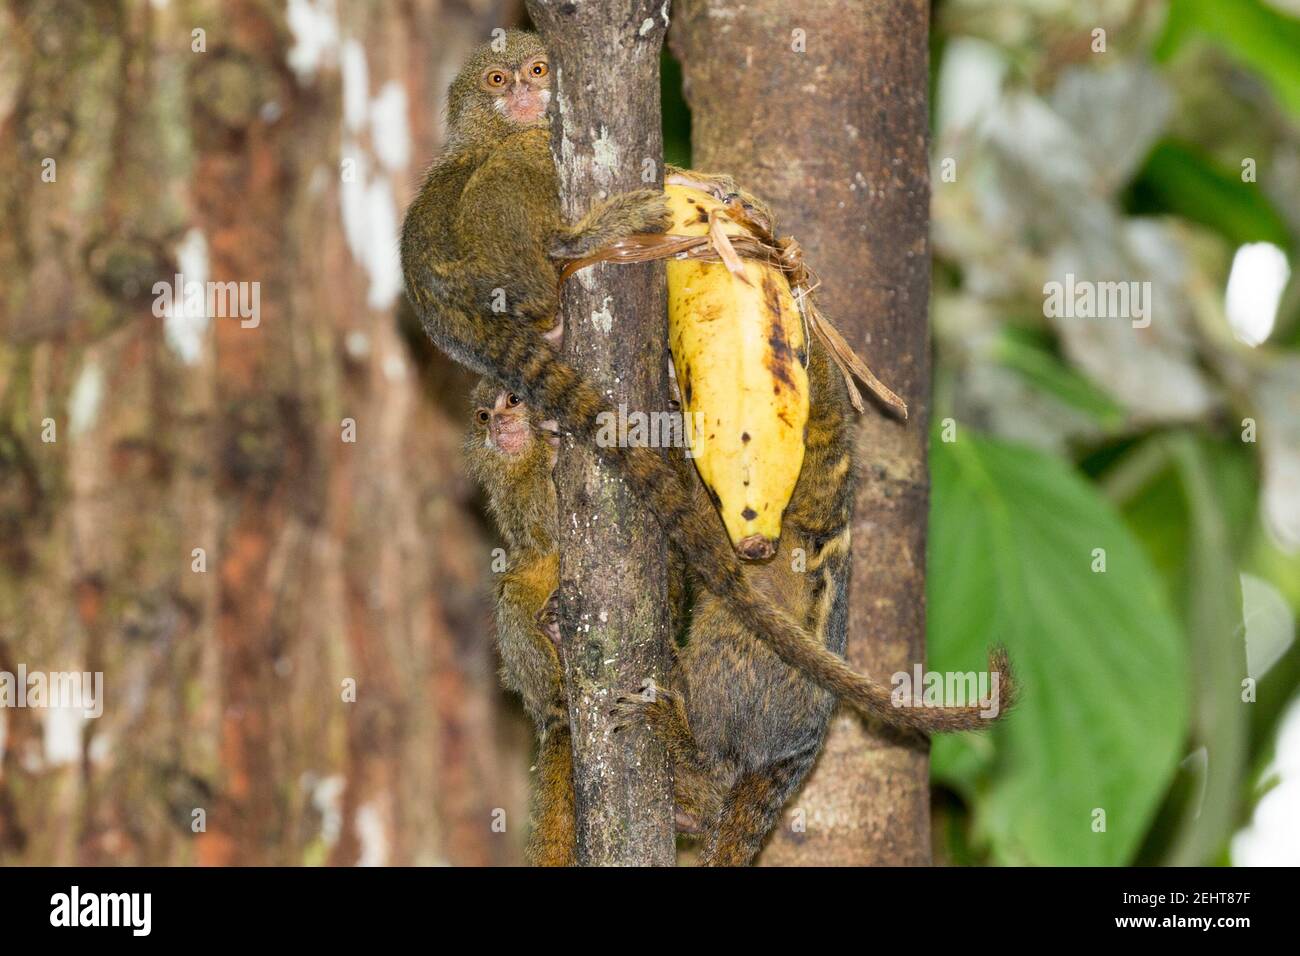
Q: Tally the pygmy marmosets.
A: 3